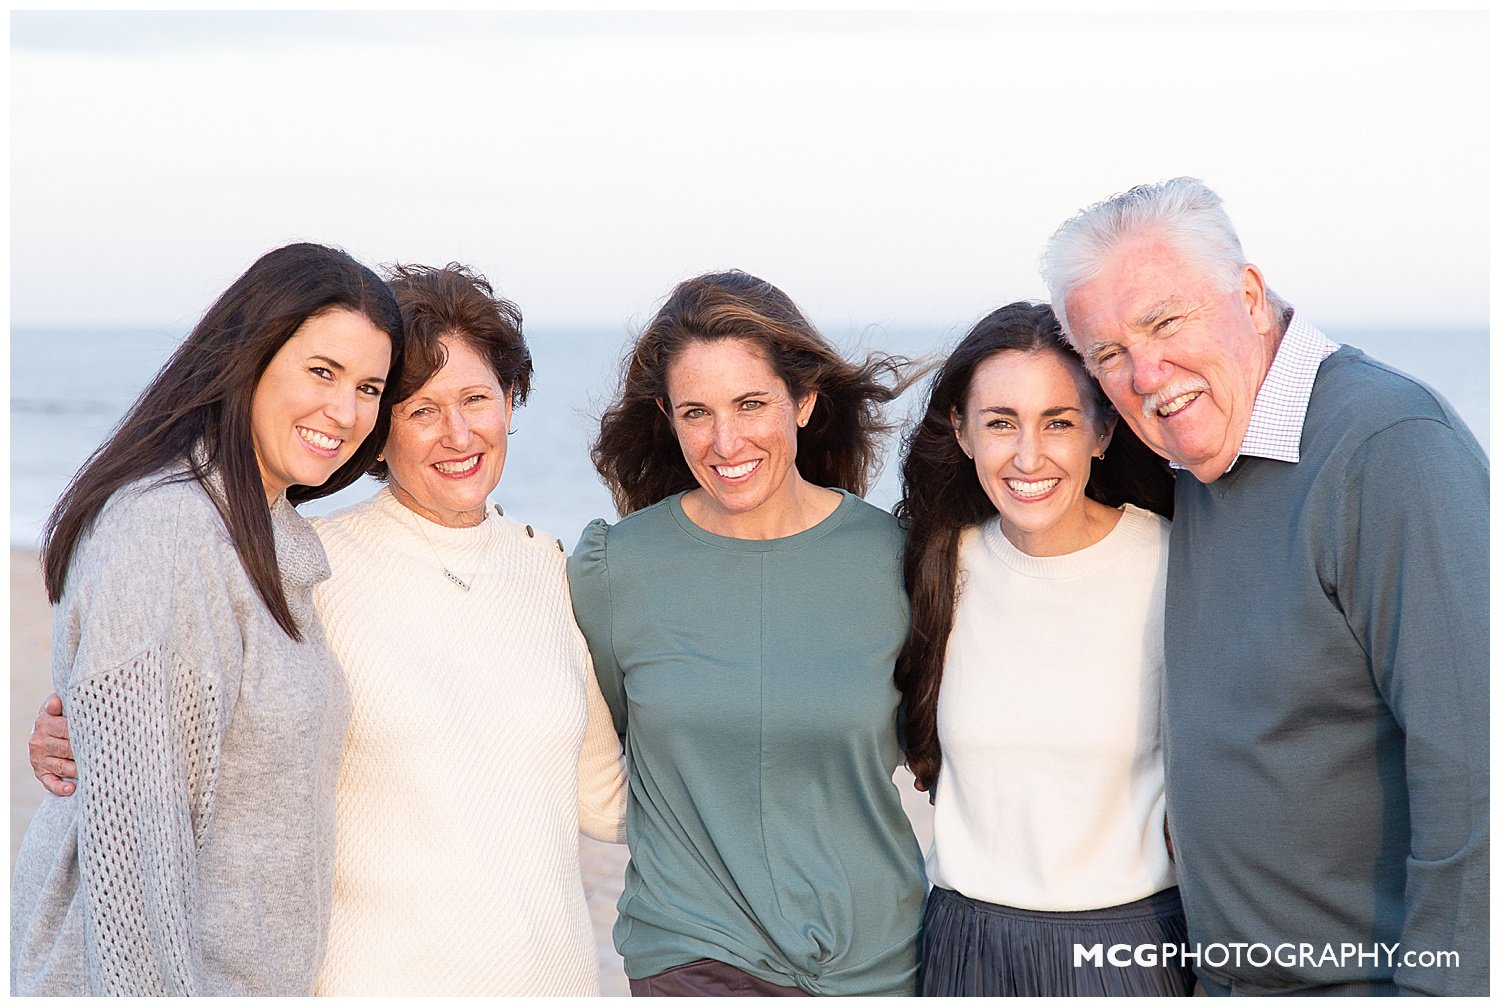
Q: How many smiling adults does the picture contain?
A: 5